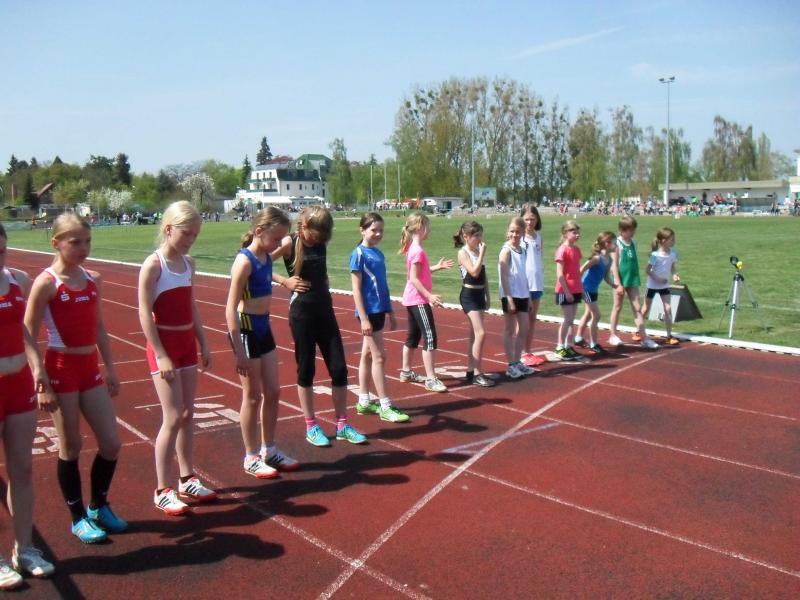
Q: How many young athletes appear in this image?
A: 14